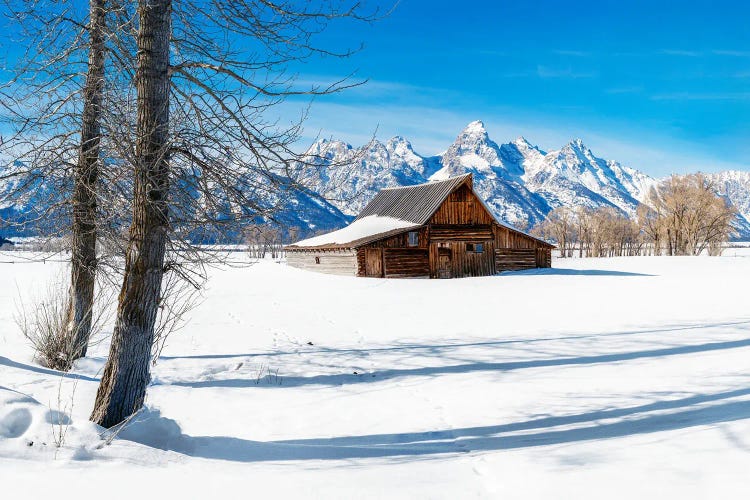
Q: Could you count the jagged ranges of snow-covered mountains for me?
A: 1